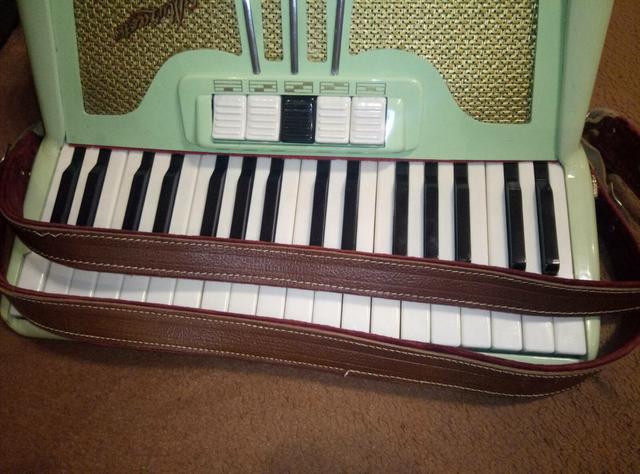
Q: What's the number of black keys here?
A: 14